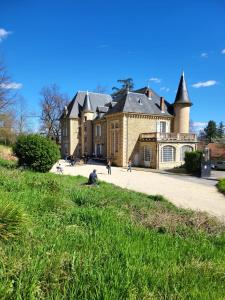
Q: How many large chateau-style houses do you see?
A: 1